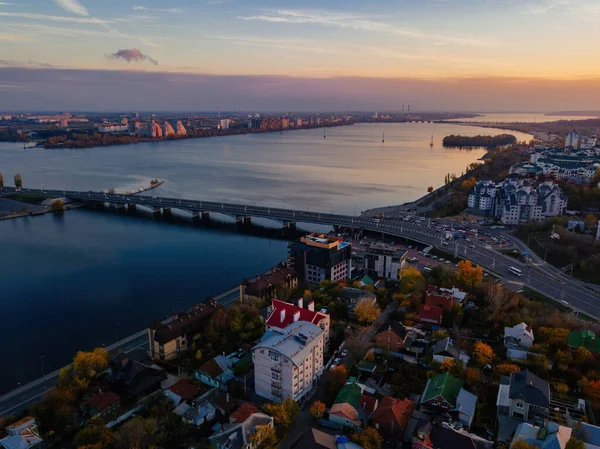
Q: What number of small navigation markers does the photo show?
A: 3